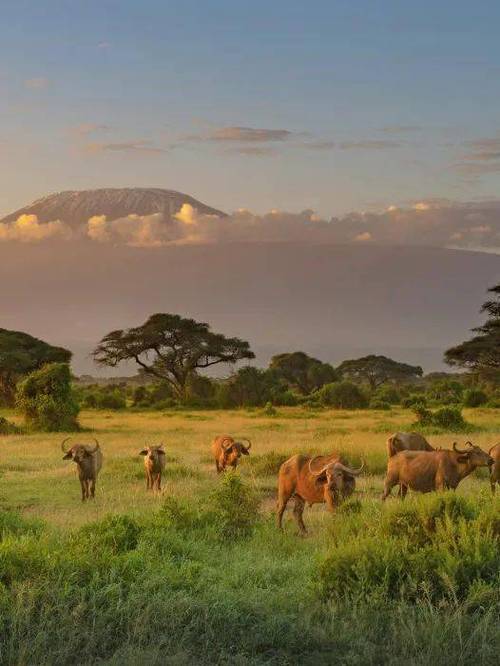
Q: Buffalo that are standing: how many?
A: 7